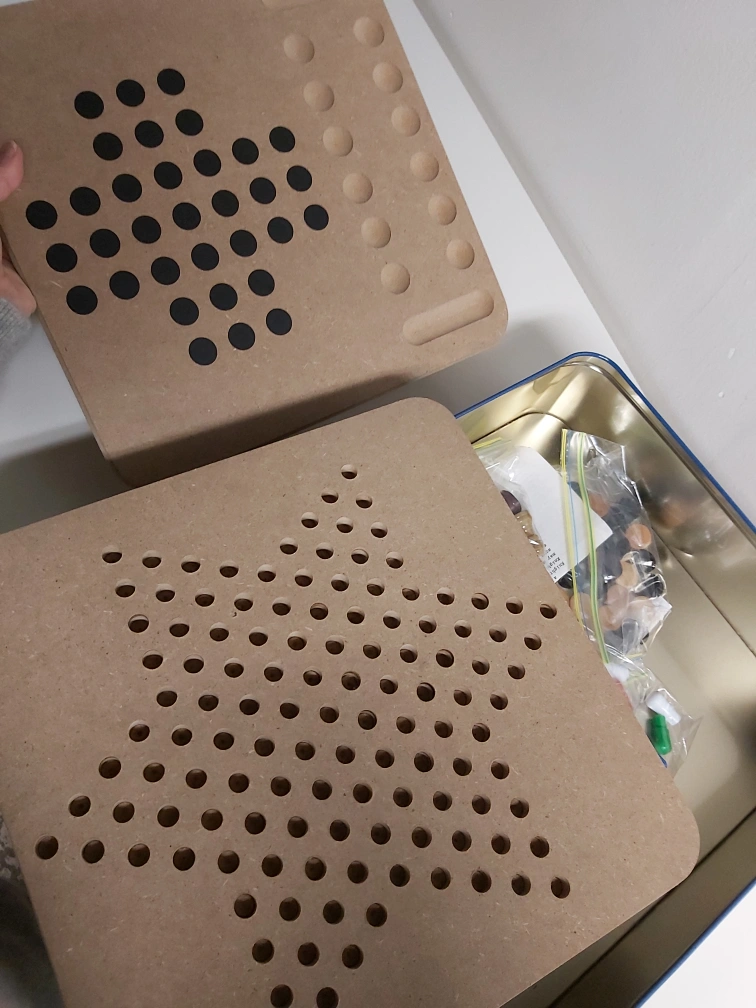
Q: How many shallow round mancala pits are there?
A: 12